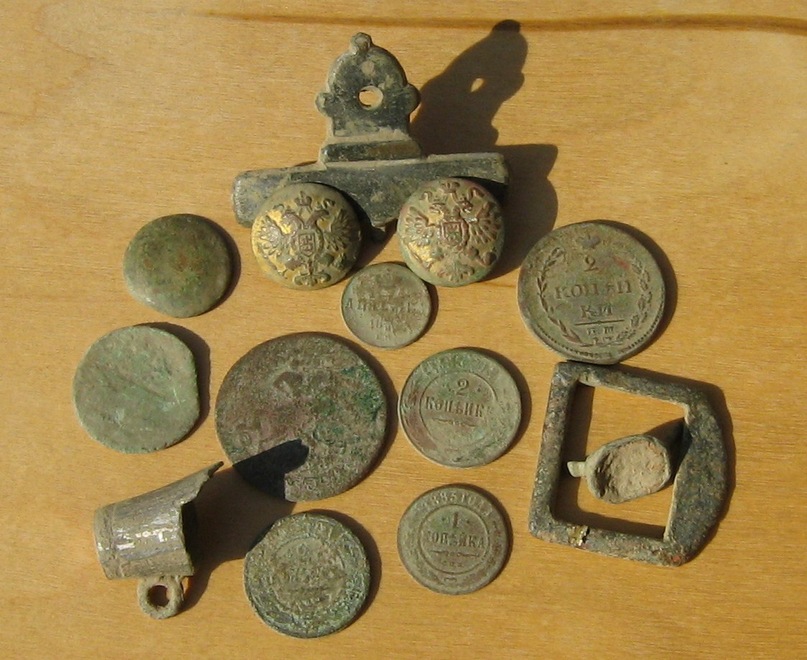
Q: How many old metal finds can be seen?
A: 14